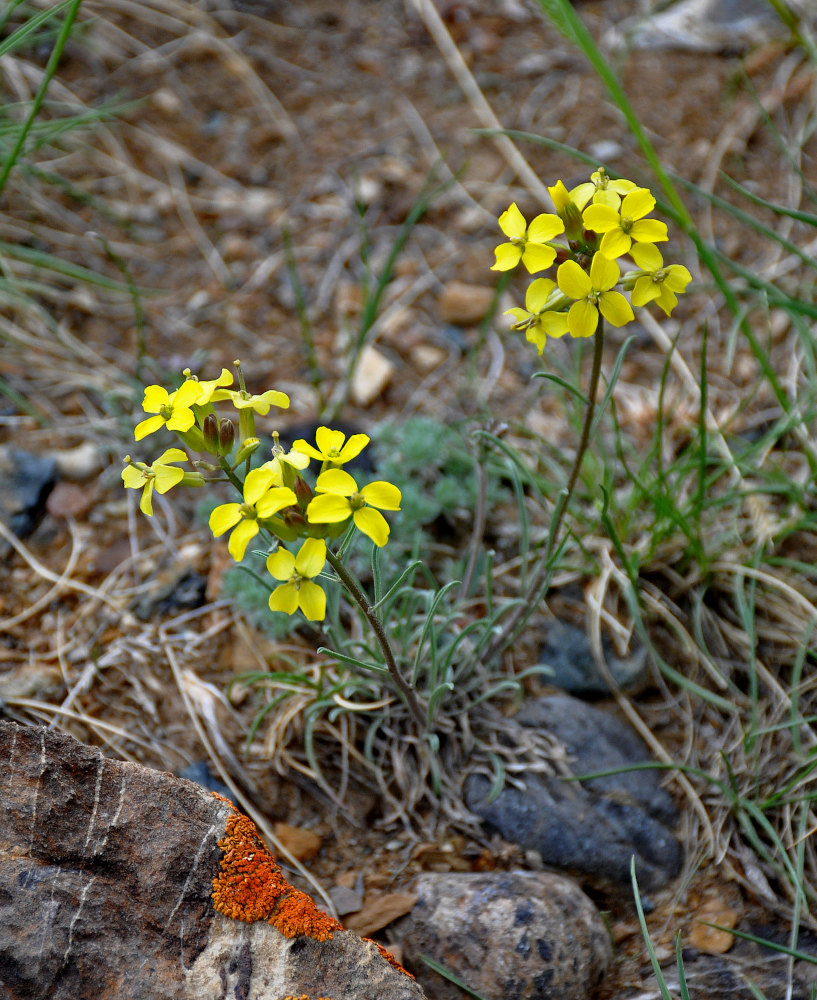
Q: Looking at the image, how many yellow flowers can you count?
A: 15